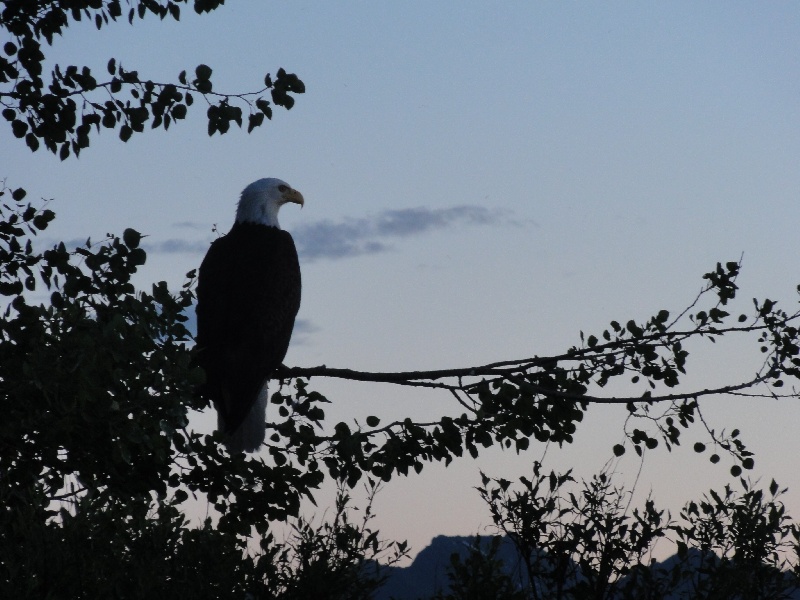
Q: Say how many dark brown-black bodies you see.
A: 1